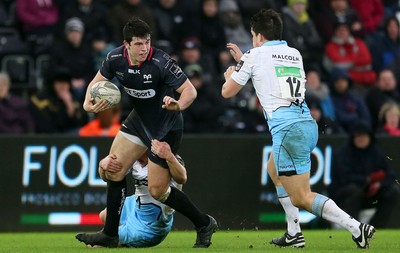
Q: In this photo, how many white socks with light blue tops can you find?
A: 2